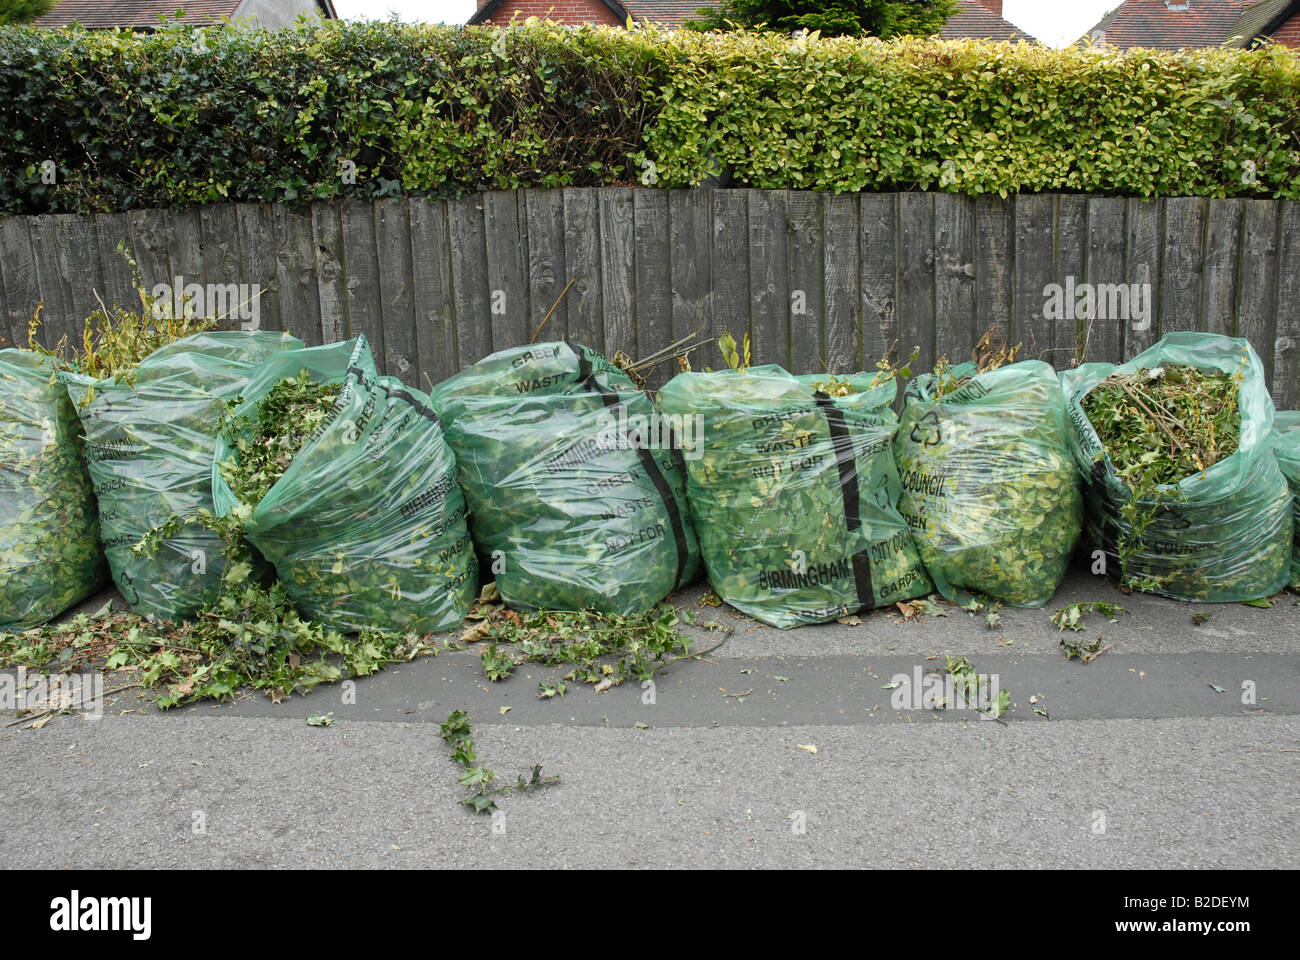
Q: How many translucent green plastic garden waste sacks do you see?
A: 8